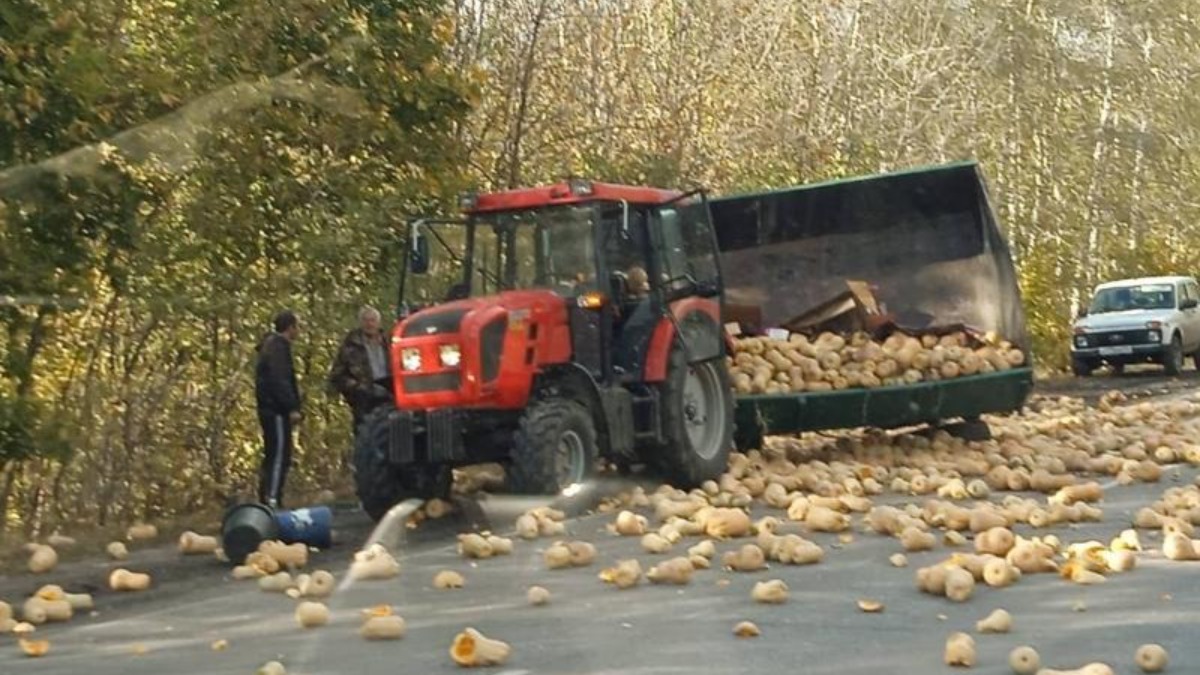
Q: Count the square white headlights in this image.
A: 2